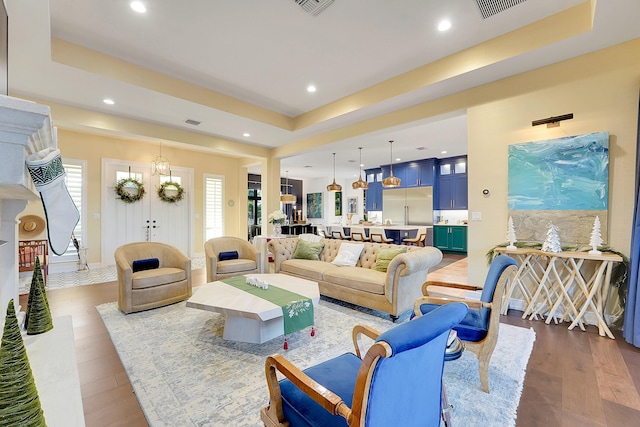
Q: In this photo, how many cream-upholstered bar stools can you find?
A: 5